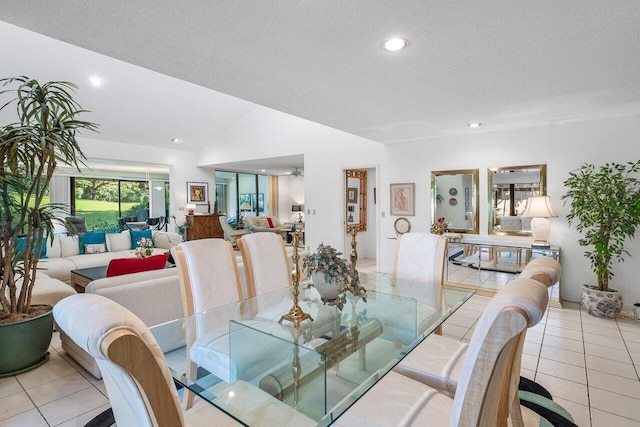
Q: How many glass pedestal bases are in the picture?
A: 2